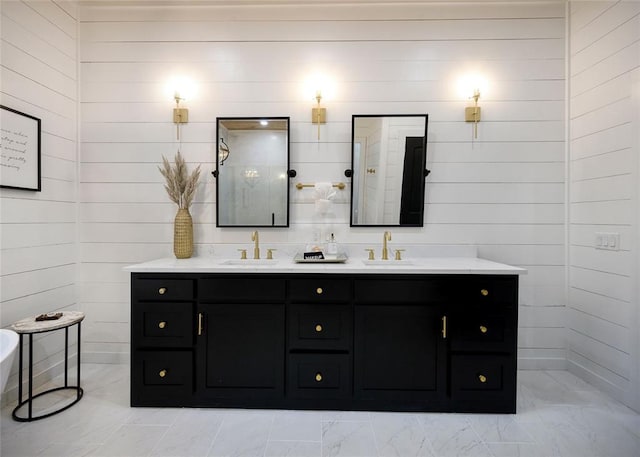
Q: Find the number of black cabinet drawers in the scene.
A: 9